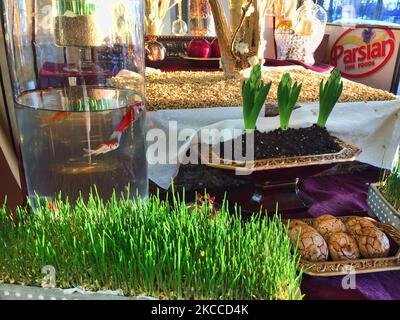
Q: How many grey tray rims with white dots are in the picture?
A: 2